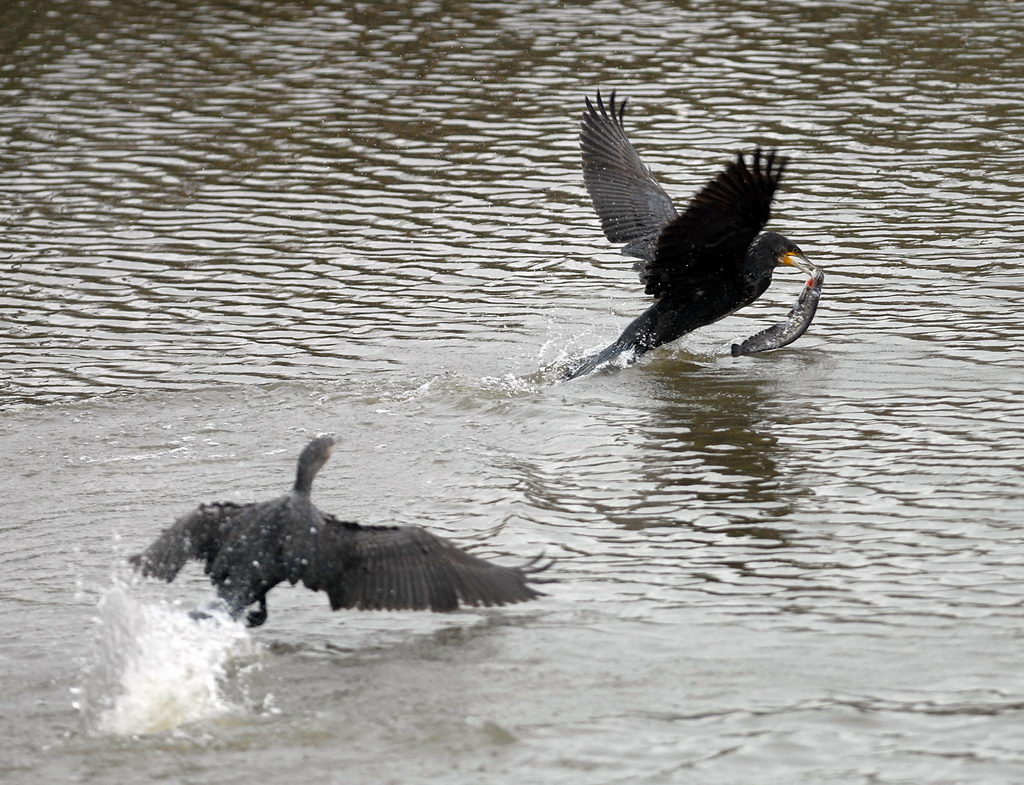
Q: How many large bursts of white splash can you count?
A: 1